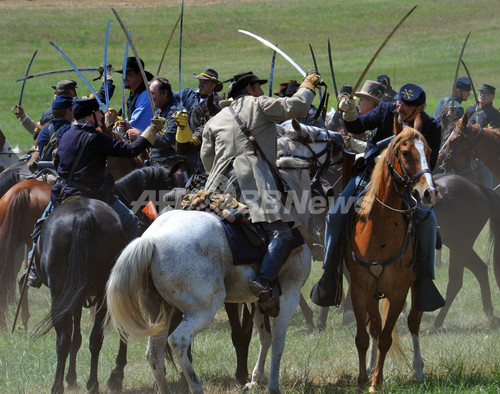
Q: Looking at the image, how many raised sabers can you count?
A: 15